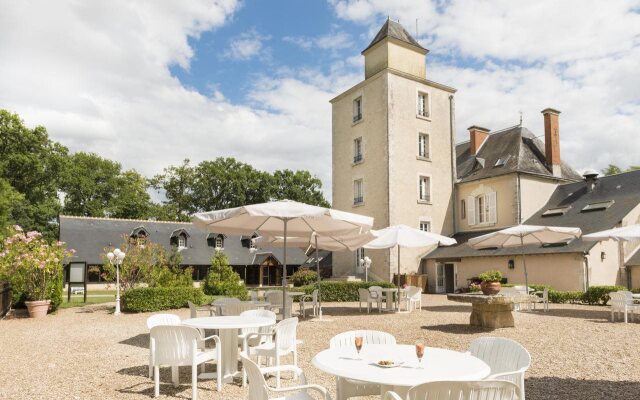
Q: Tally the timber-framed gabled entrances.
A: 1